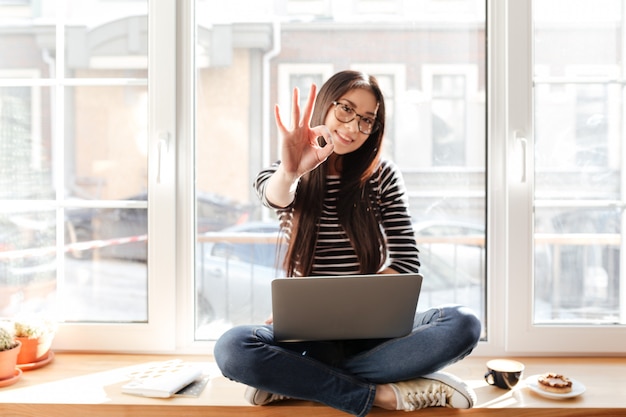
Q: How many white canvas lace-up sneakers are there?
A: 2